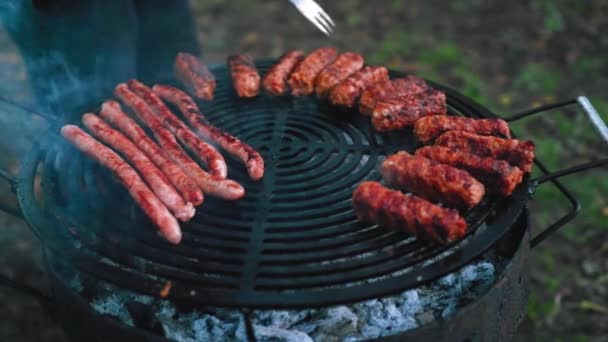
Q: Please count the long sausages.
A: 6